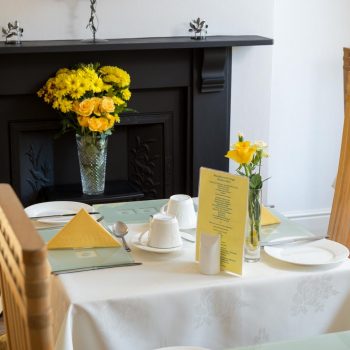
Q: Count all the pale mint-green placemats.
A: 4